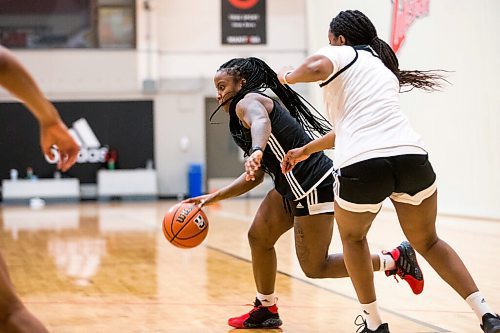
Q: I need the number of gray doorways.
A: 1